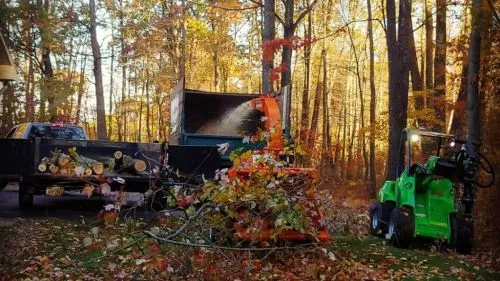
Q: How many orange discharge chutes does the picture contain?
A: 1